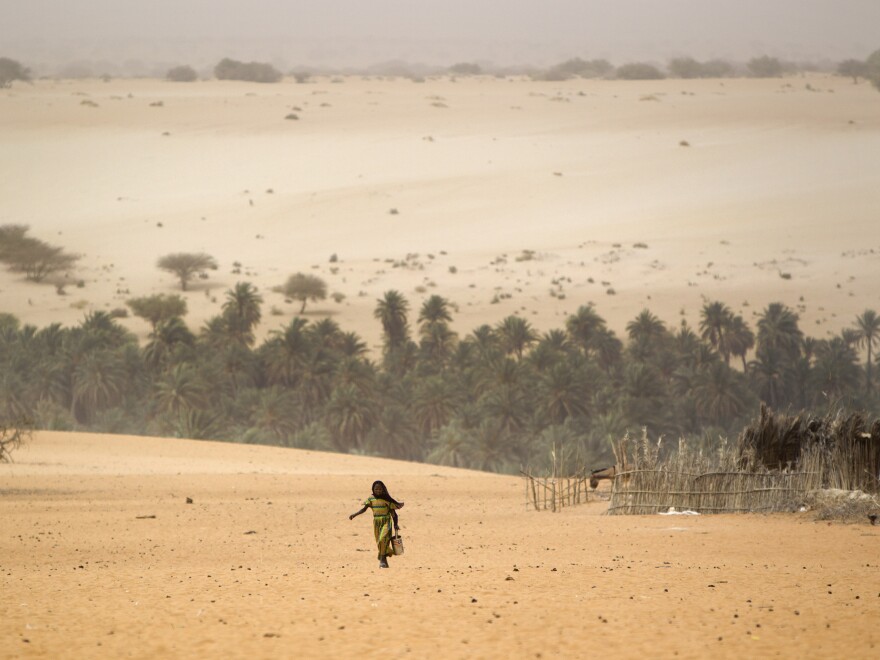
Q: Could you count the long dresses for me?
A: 1